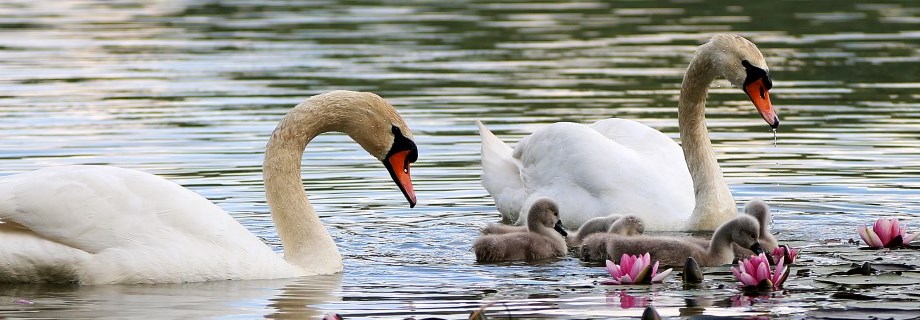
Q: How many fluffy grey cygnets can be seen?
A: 5